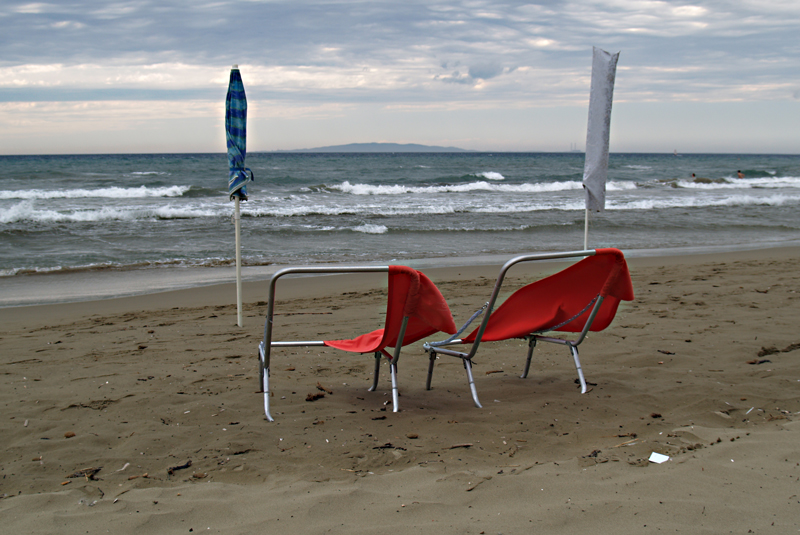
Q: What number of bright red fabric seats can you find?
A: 2